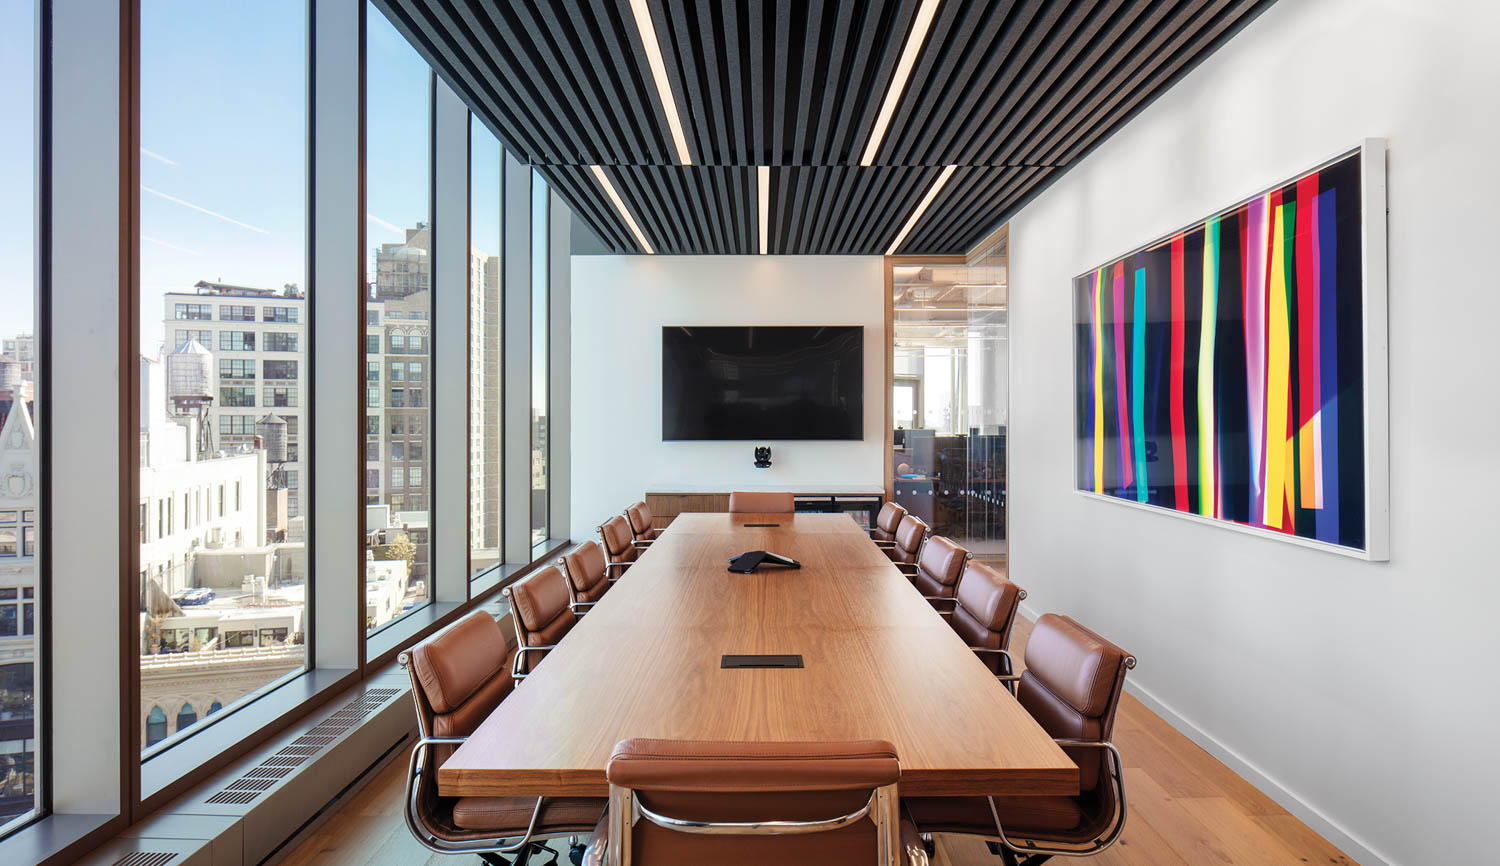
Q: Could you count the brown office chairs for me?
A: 12